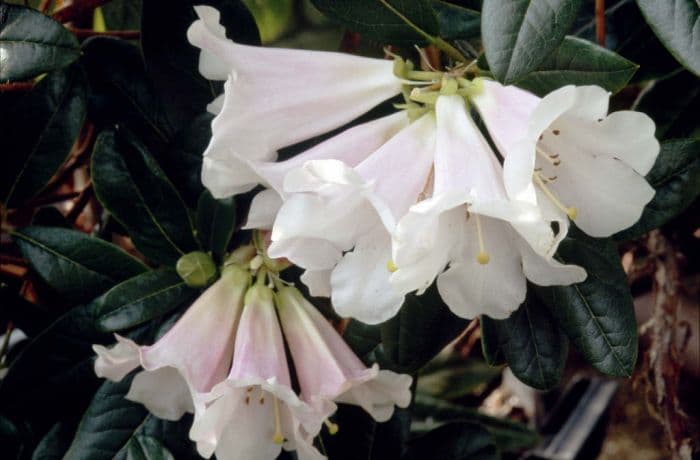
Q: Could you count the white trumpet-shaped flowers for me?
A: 8